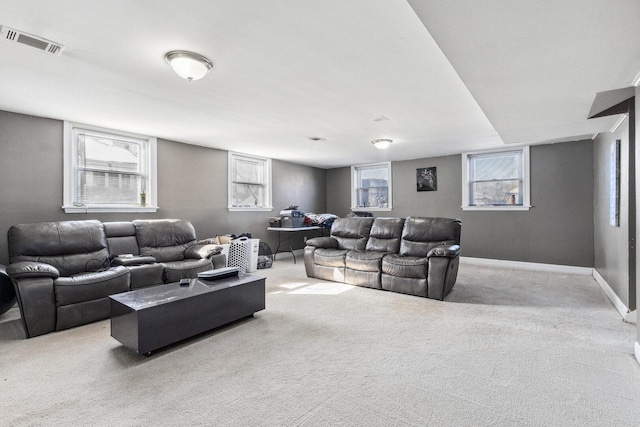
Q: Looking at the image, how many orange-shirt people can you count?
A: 0